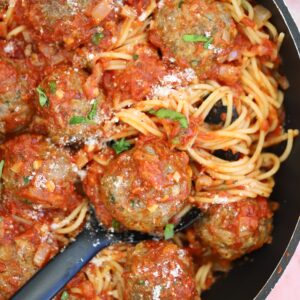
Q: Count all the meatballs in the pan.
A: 9